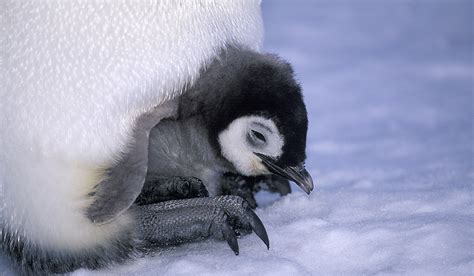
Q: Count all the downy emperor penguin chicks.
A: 1